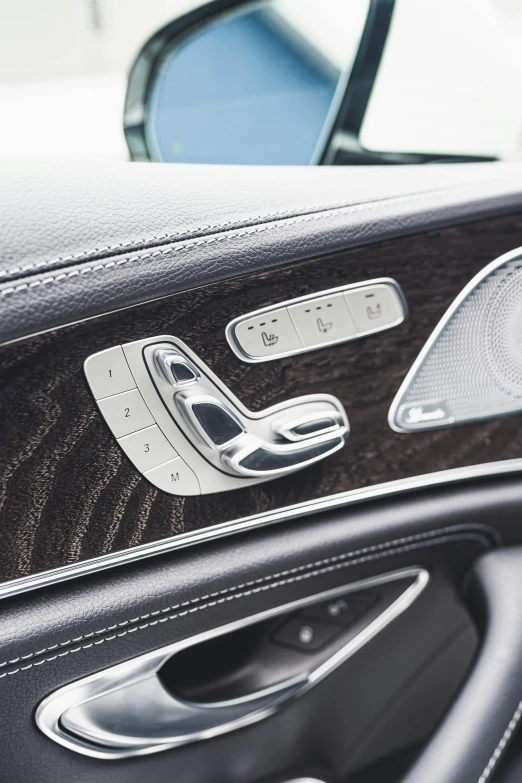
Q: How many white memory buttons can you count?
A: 4